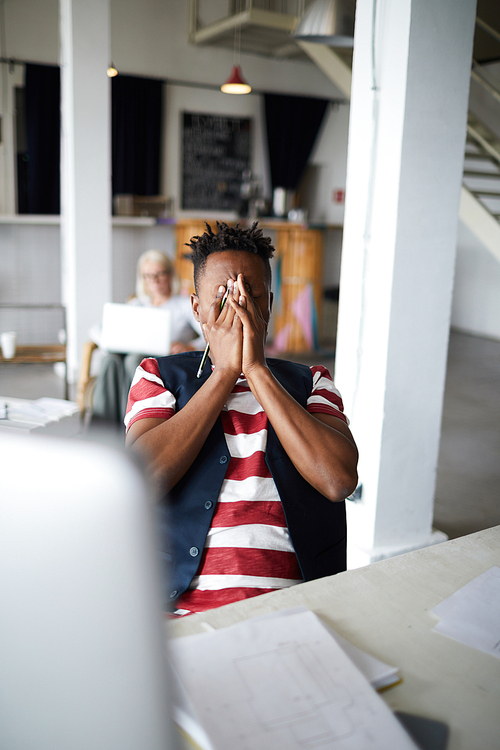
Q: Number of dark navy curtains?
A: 3